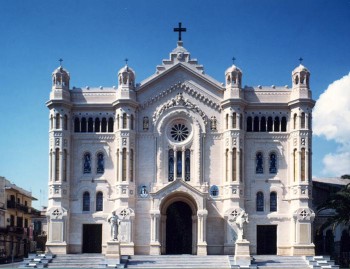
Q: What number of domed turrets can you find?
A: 4